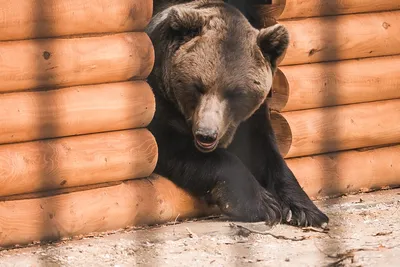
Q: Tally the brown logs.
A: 10